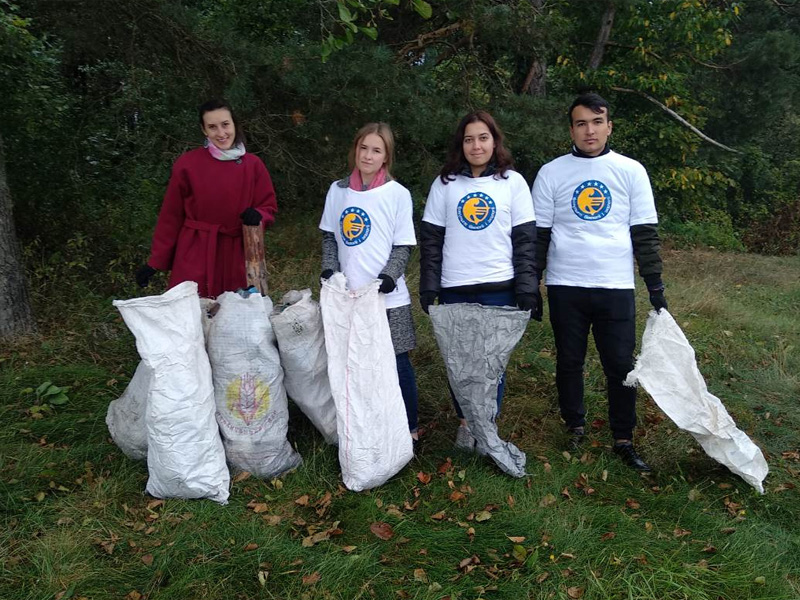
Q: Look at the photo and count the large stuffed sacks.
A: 5